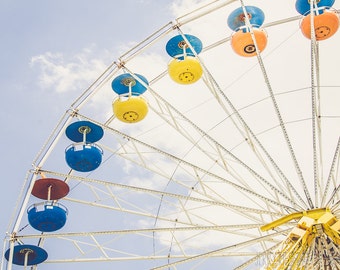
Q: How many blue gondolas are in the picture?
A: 2